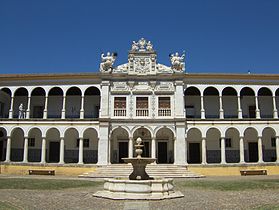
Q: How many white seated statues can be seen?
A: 2